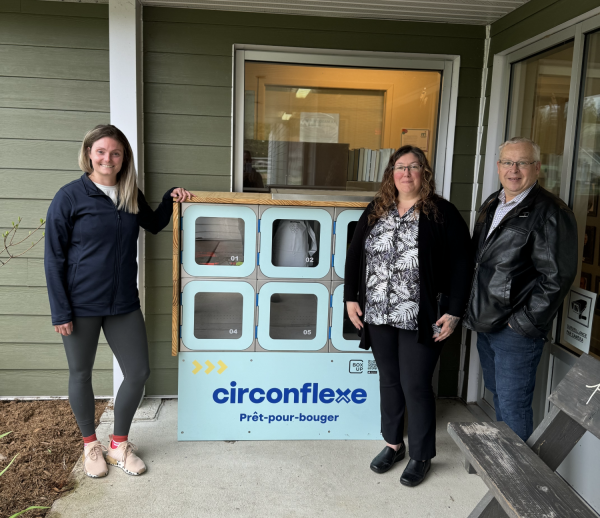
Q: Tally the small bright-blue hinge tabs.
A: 12